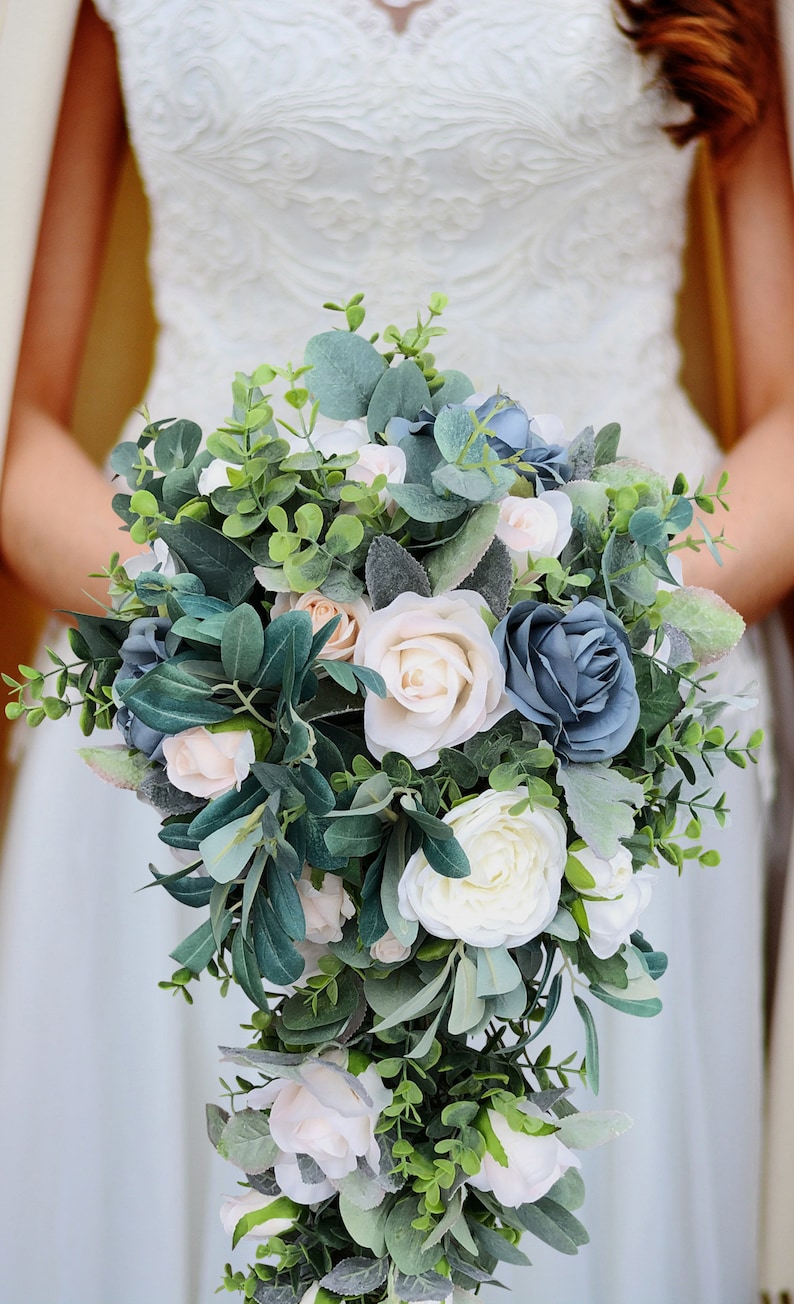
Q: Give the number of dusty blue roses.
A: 3